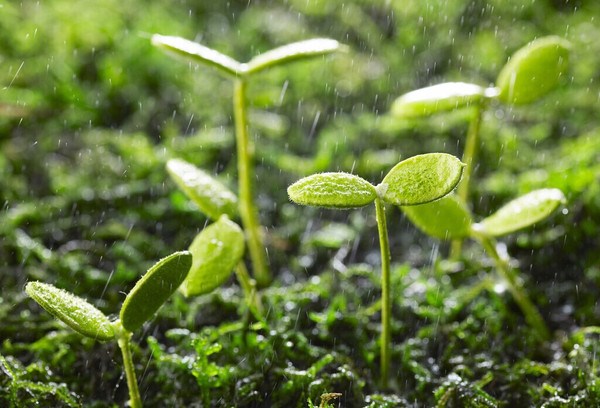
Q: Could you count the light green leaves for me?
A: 12